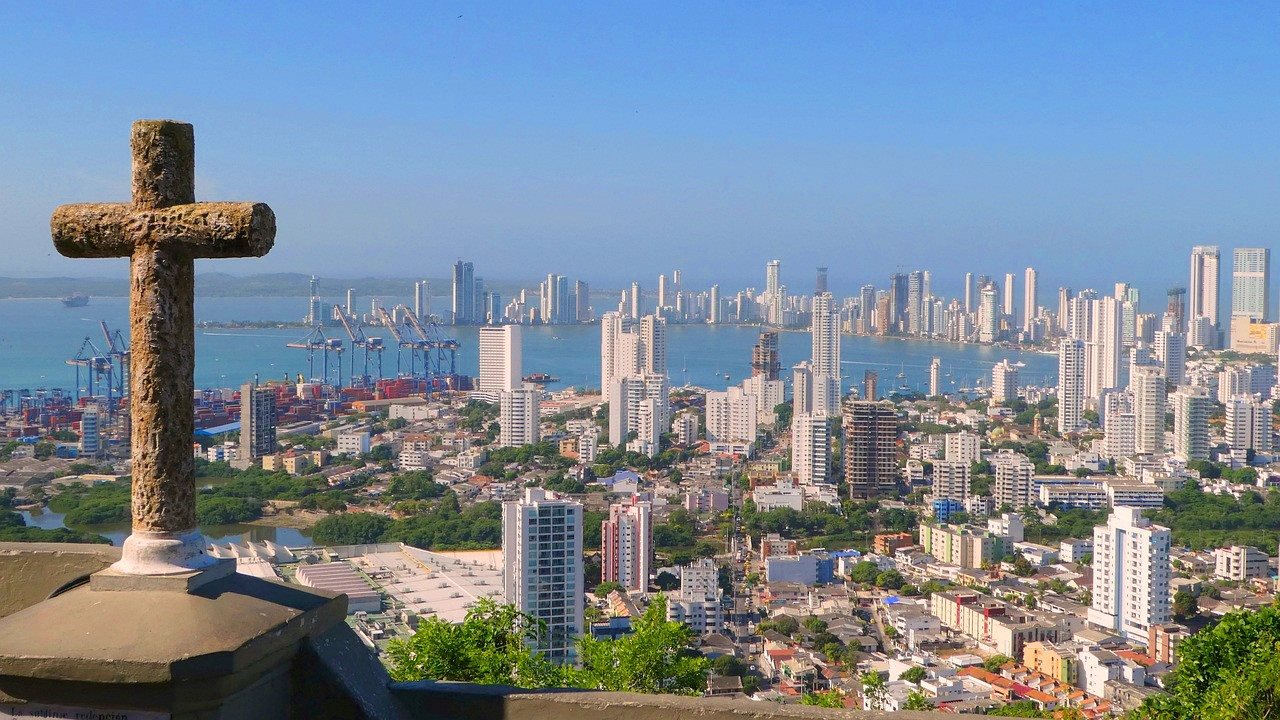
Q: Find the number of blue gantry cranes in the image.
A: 6